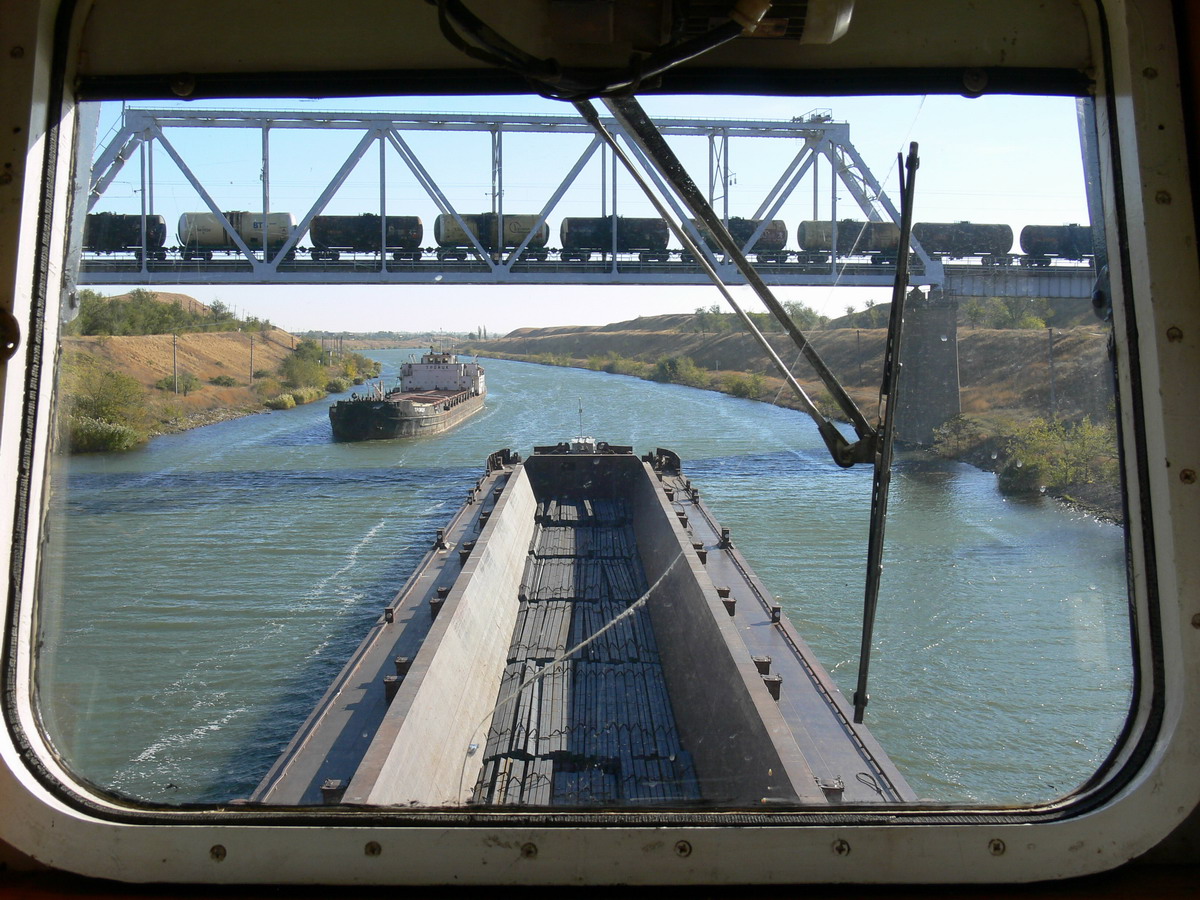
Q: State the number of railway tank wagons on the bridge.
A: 9